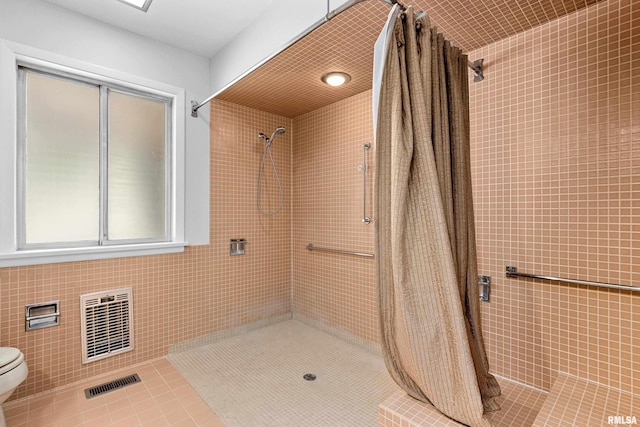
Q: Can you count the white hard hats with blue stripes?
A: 0